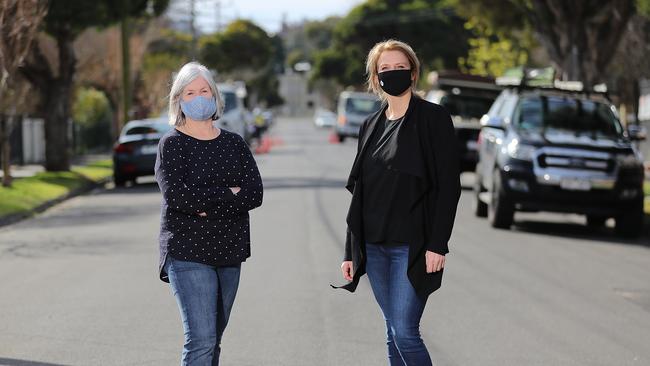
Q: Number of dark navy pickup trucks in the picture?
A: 1